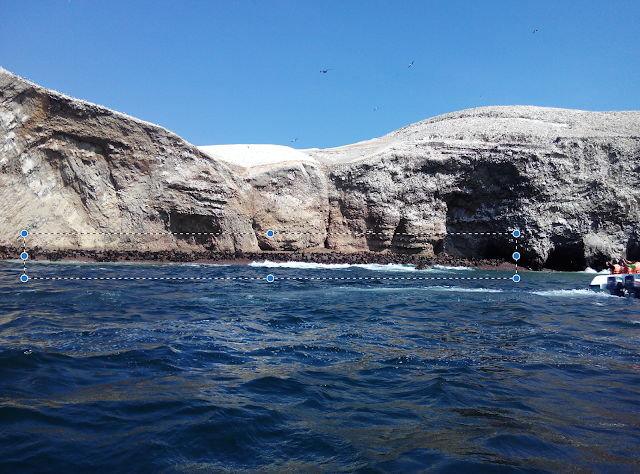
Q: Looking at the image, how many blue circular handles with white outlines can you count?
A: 8